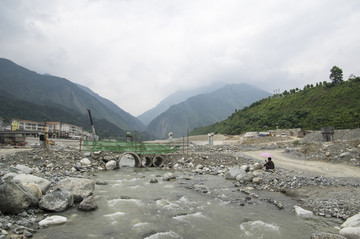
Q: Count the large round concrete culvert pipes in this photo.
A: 3